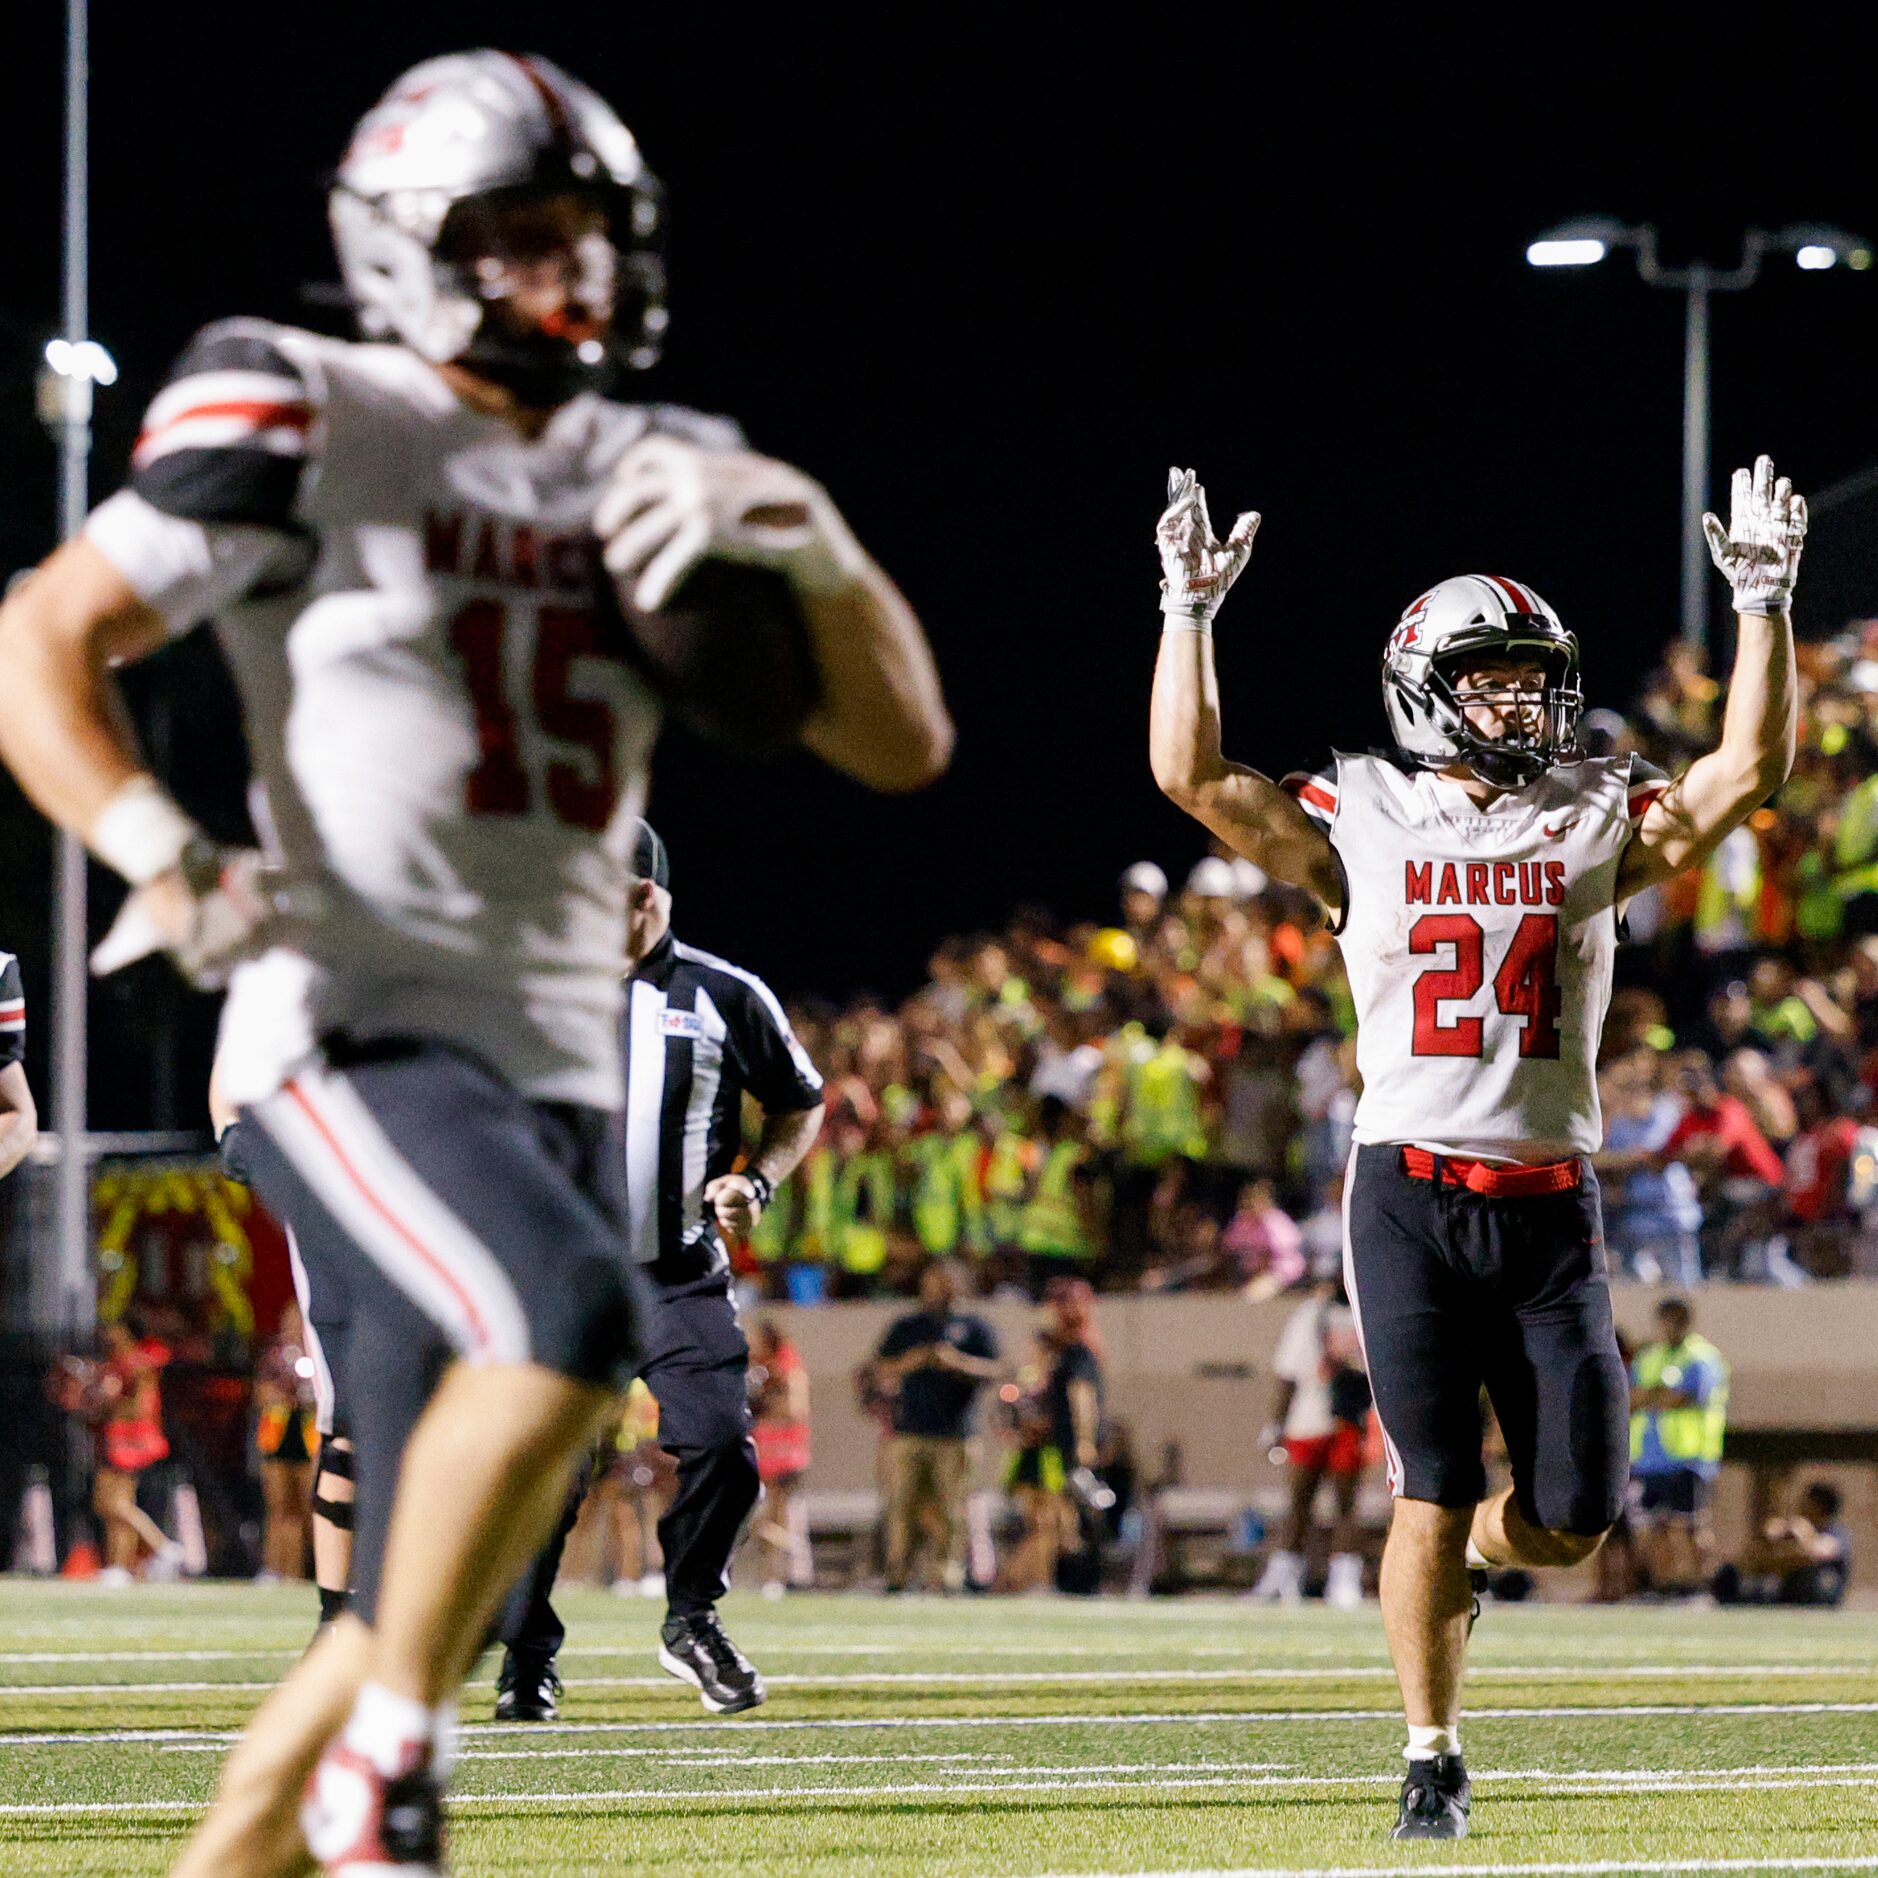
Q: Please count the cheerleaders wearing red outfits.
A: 2